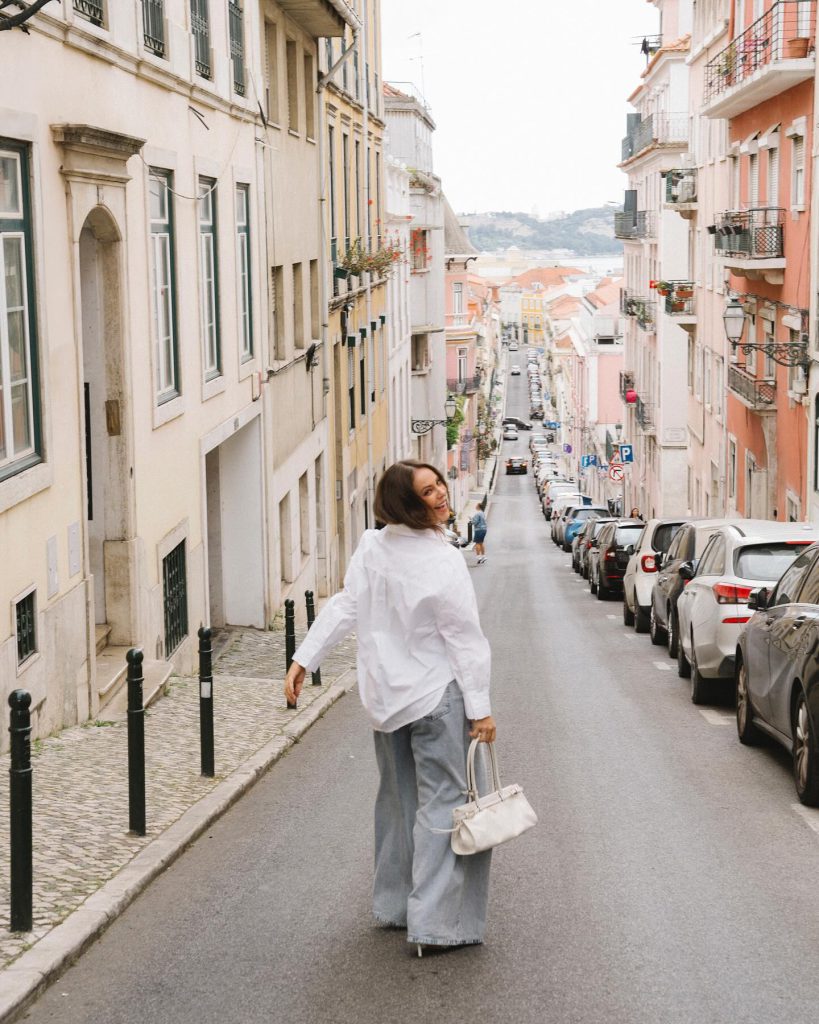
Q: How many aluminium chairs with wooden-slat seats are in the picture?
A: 0